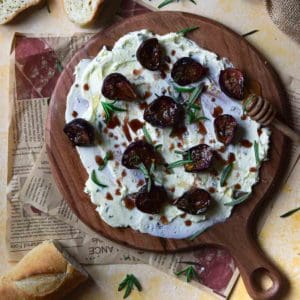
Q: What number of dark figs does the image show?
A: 11